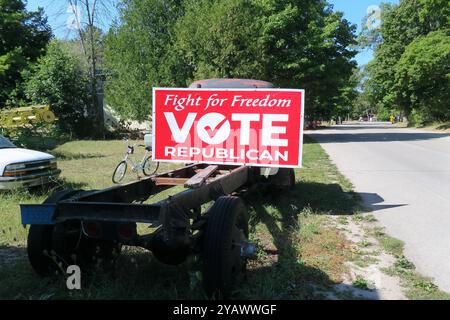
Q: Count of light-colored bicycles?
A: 1